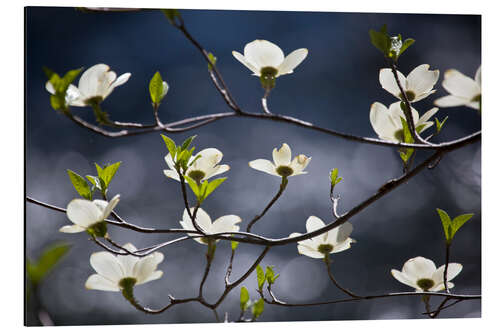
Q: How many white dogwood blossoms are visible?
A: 12